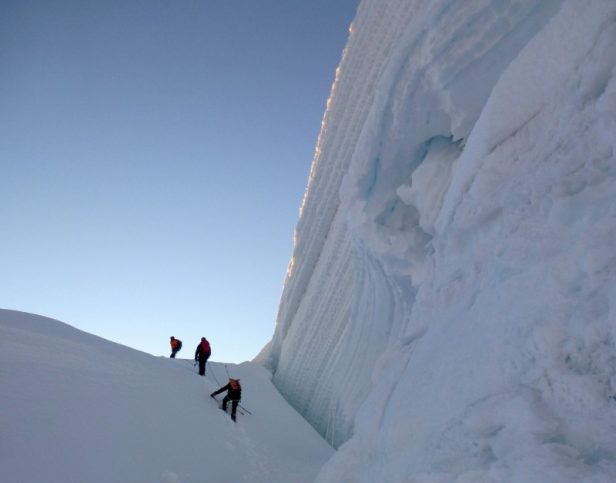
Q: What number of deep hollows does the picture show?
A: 1